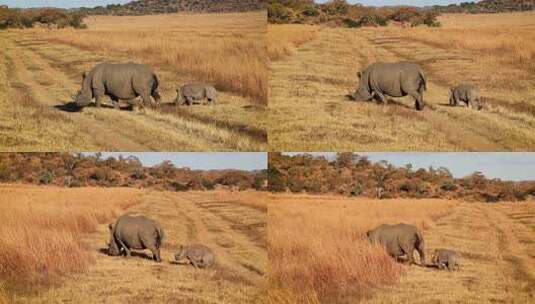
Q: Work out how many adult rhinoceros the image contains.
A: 4